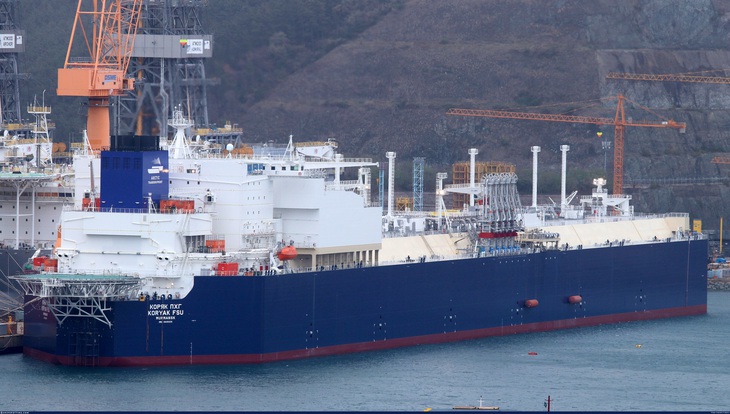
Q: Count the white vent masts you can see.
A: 4